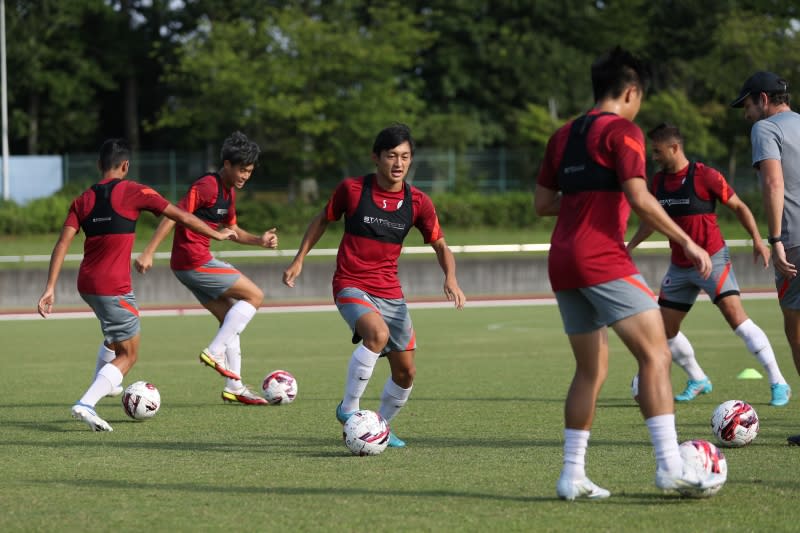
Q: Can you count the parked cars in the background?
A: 0